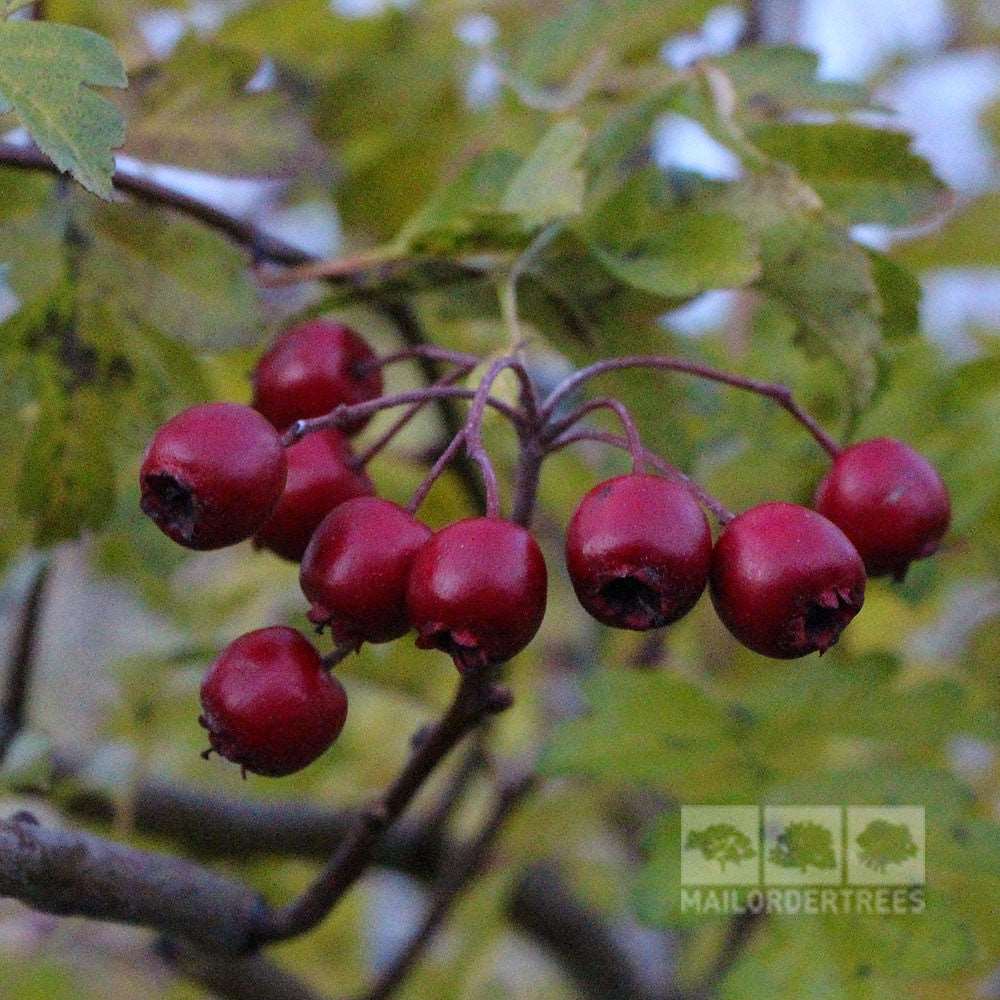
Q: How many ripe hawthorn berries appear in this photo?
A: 9